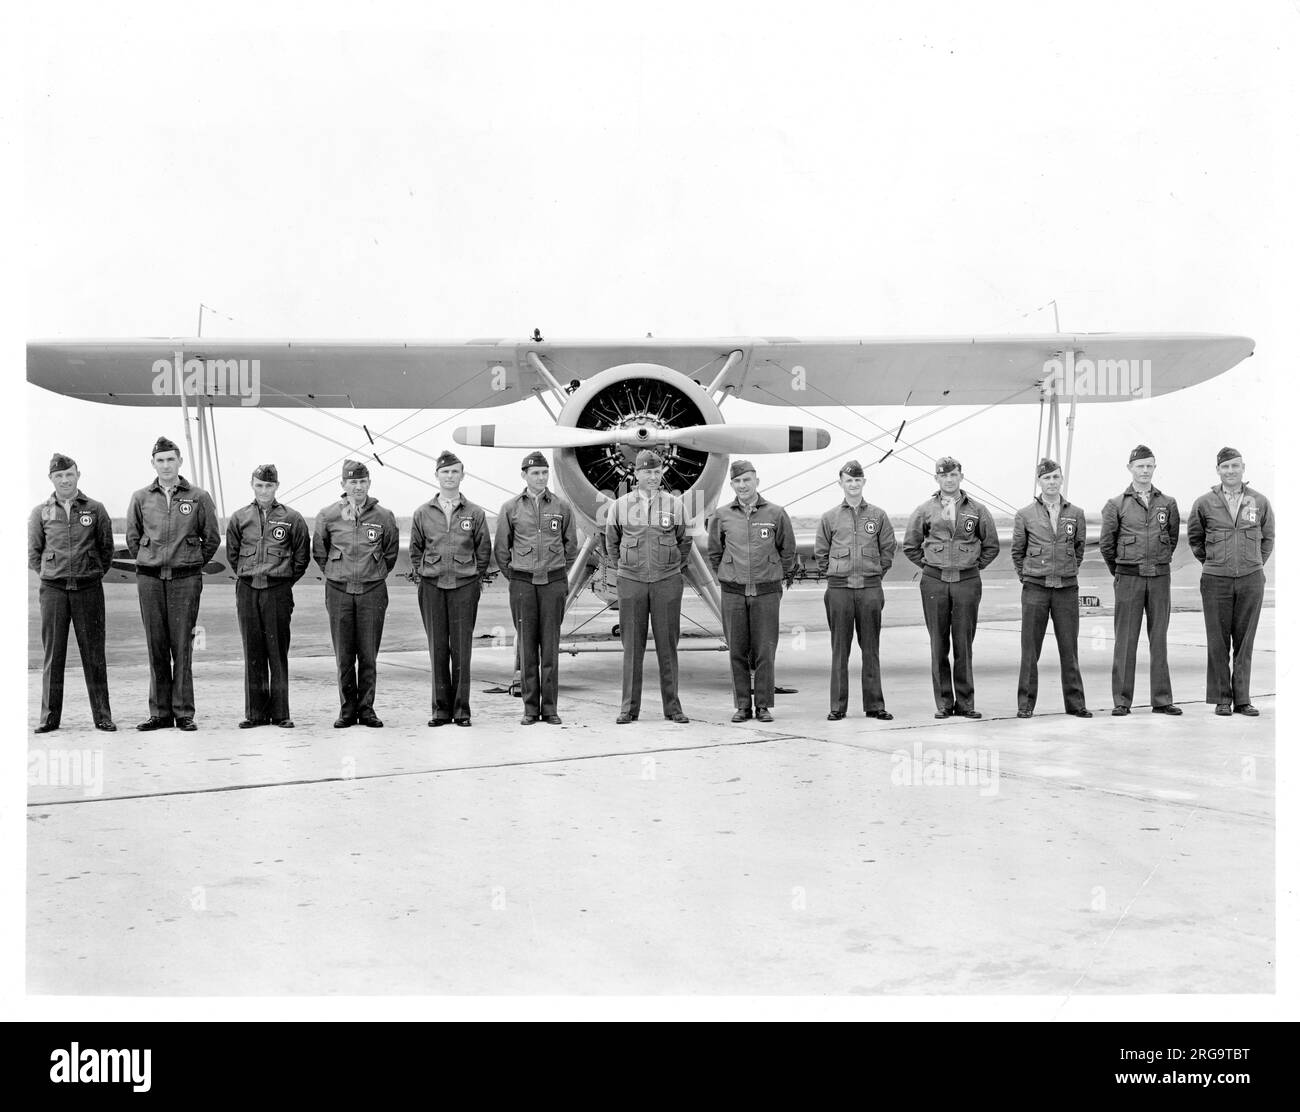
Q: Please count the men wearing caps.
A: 13